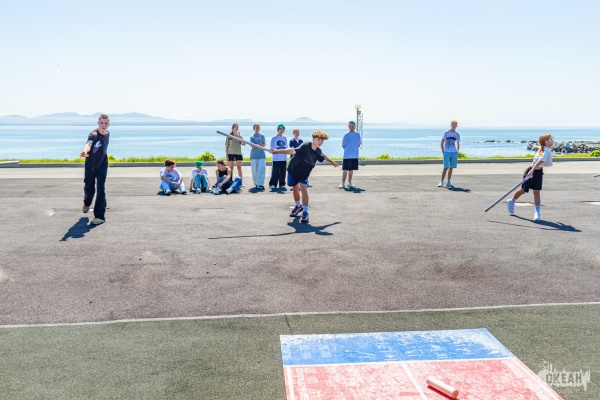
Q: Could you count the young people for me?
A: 12